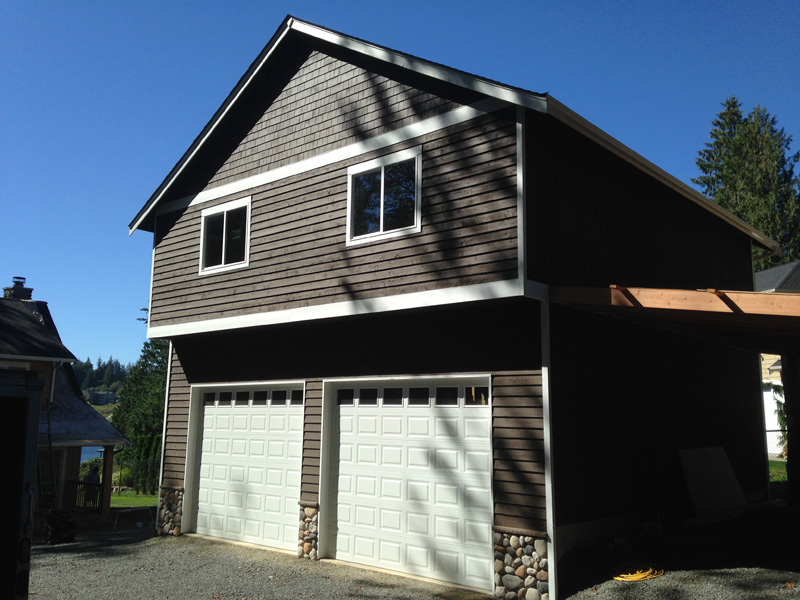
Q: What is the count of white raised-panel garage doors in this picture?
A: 2